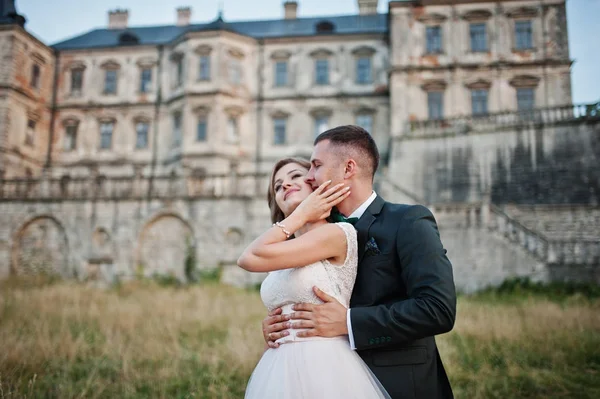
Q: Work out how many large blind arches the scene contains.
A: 2